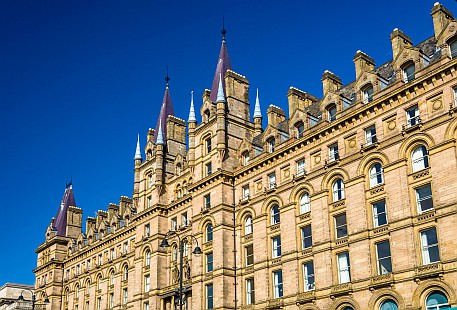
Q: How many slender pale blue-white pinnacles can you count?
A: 5